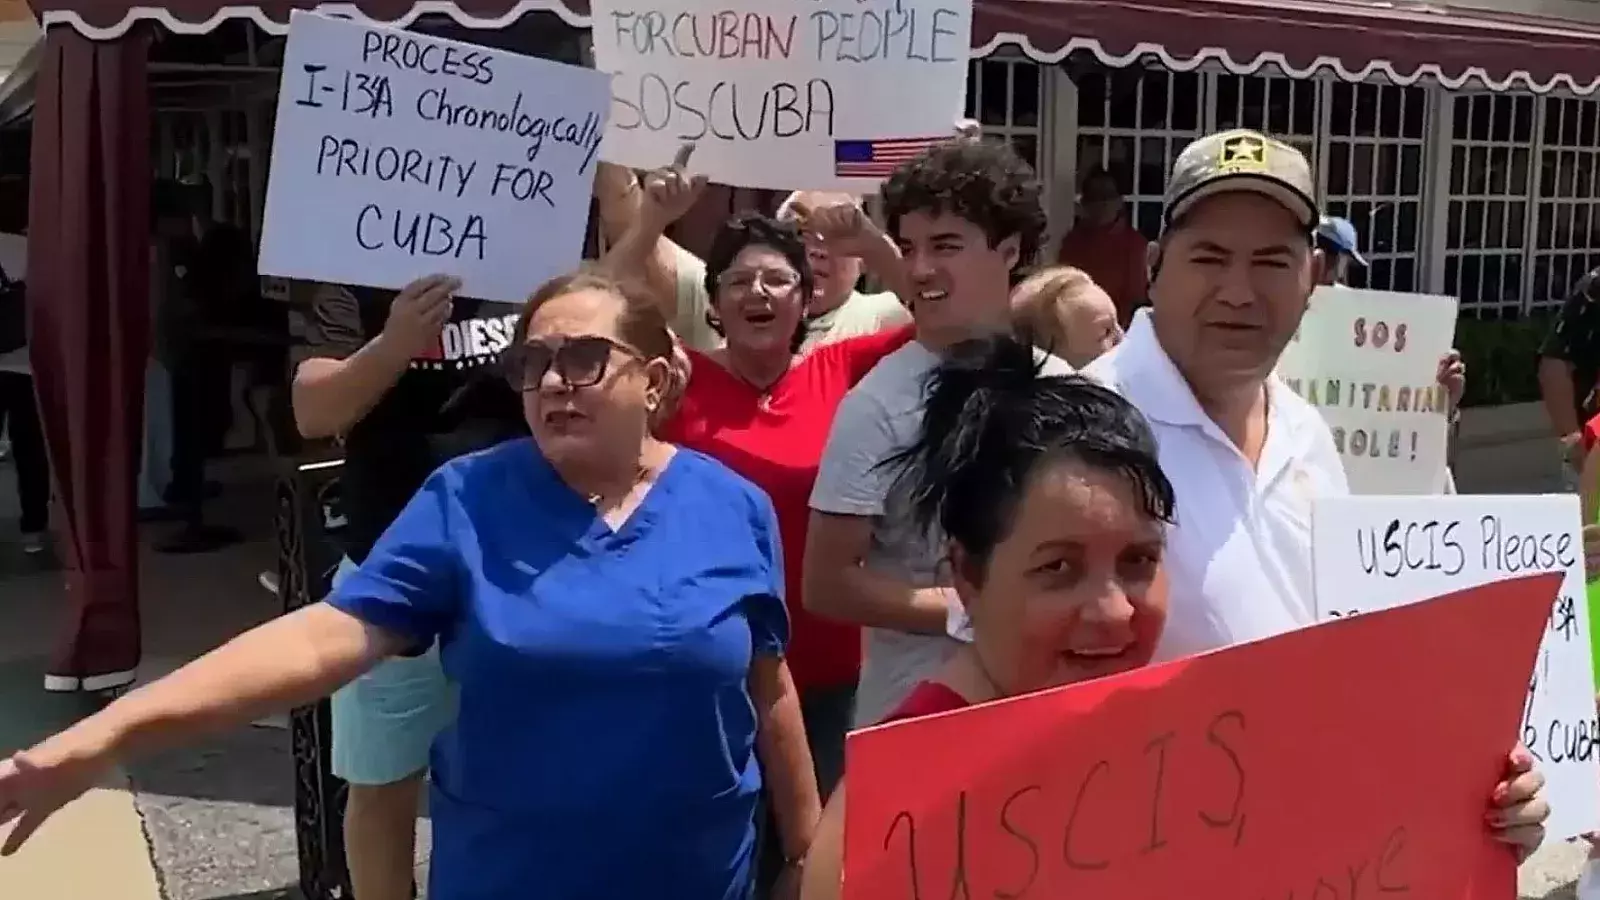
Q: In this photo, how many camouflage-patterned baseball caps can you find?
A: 1